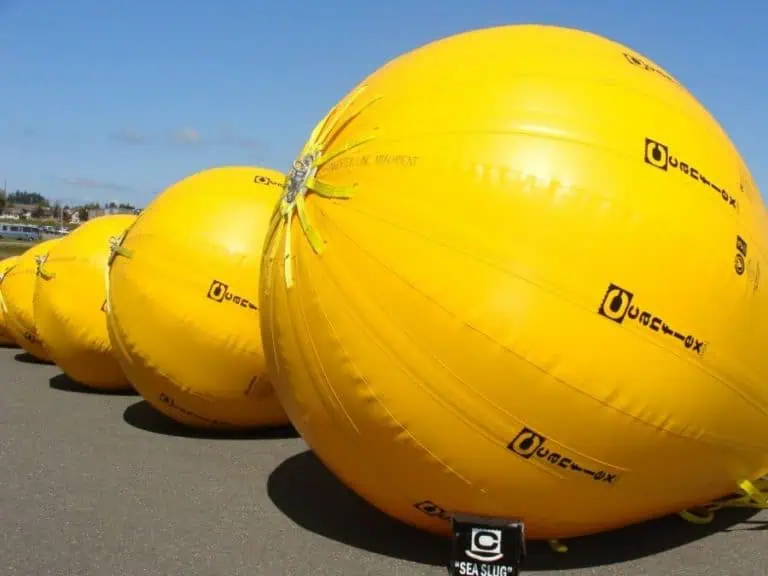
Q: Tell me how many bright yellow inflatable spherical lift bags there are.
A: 5